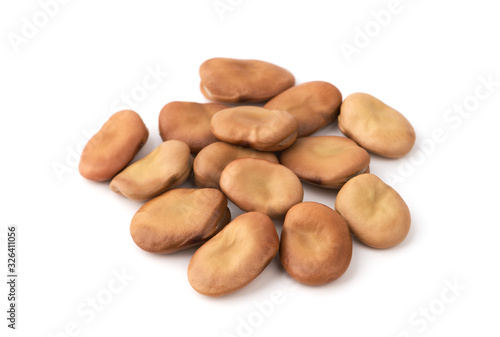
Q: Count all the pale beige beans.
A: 3